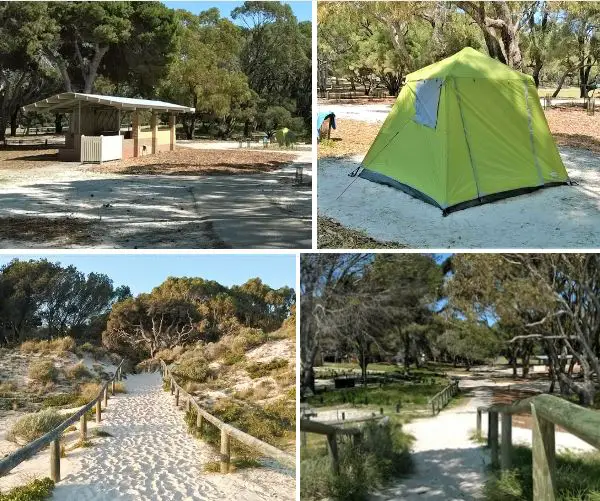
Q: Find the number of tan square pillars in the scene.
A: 3